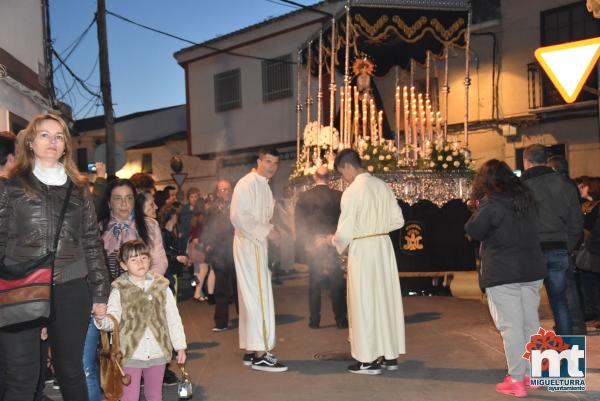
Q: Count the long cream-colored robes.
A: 2